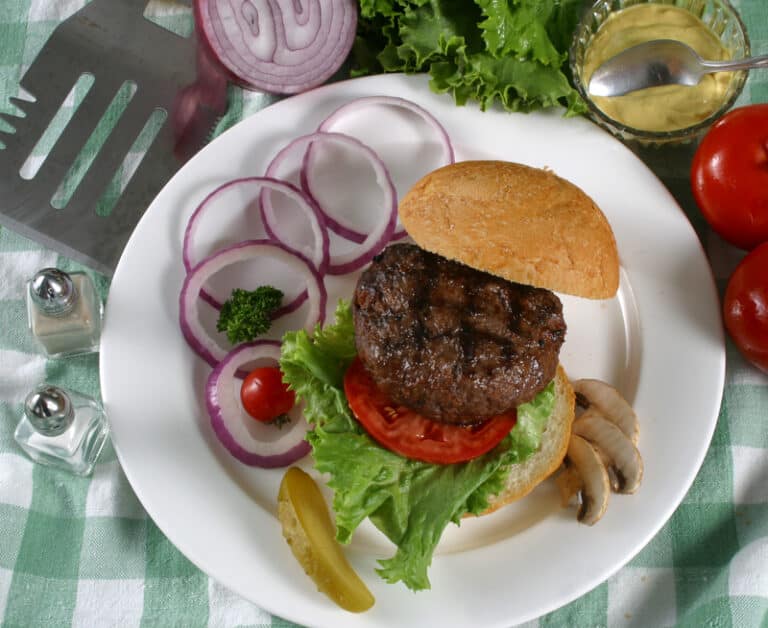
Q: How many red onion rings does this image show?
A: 5